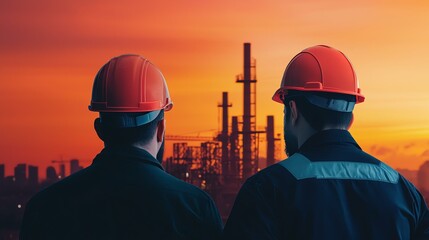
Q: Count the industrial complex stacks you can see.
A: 4